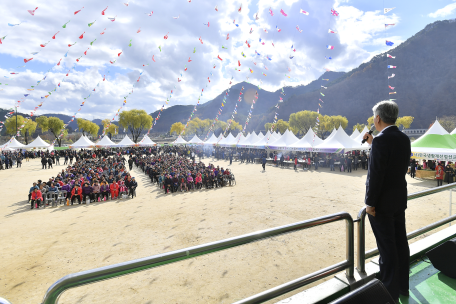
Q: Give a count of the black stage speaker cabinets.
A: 2